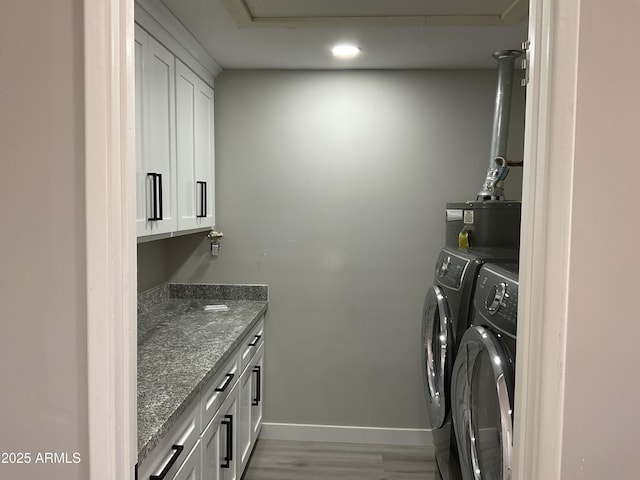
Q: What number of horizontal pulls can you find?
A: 3